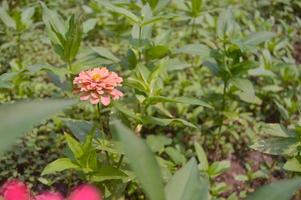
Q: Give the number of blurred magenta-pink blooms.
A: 3